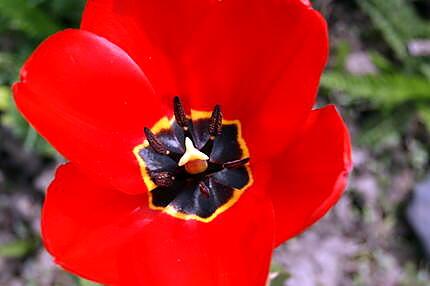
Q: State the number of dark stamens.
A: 6